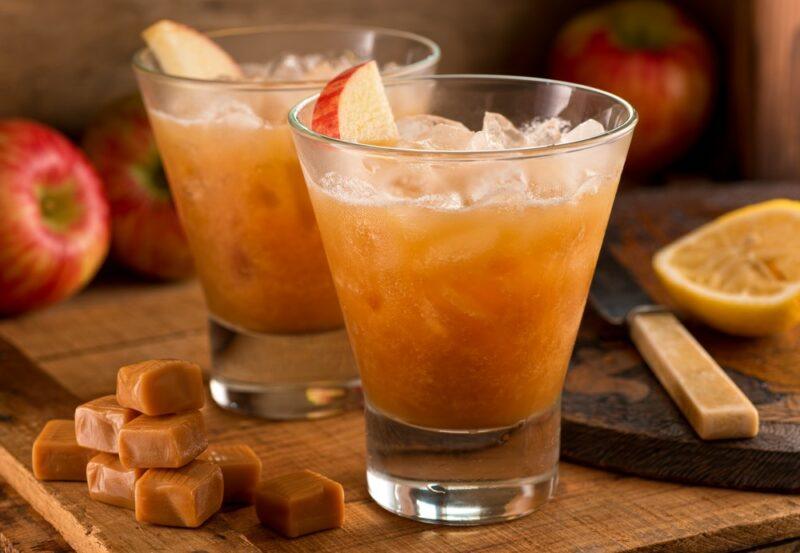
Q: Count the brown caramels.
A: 8